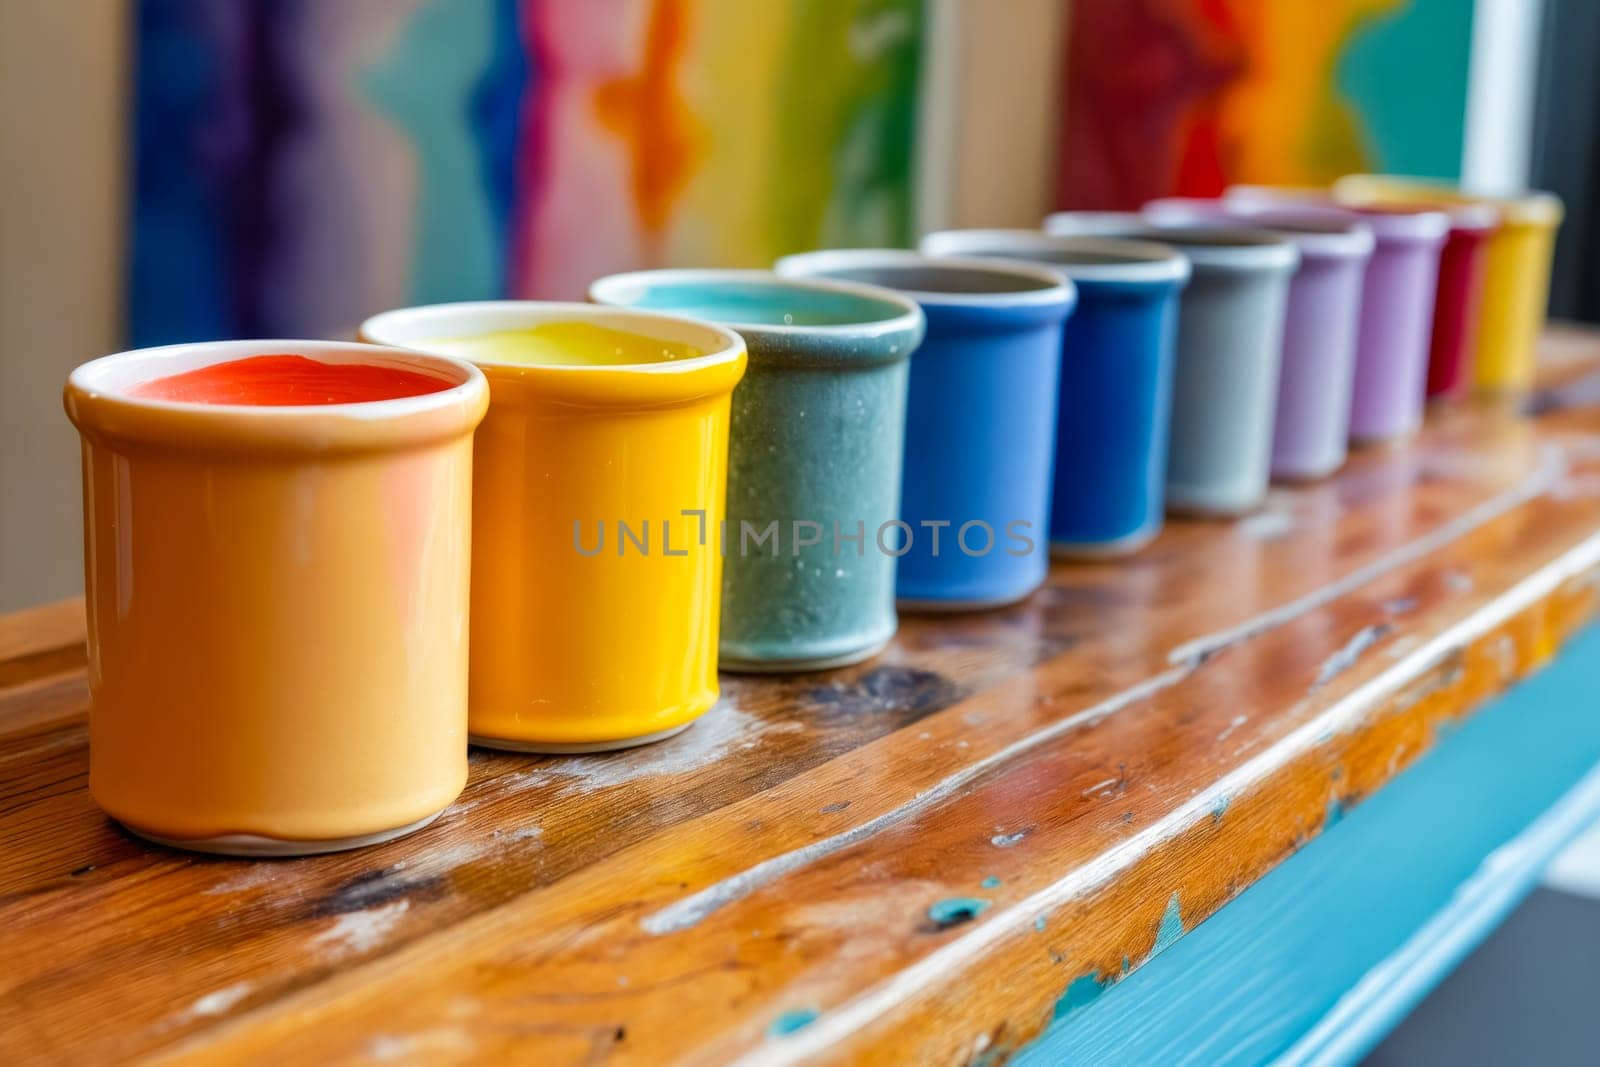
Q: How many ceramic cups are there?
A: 10